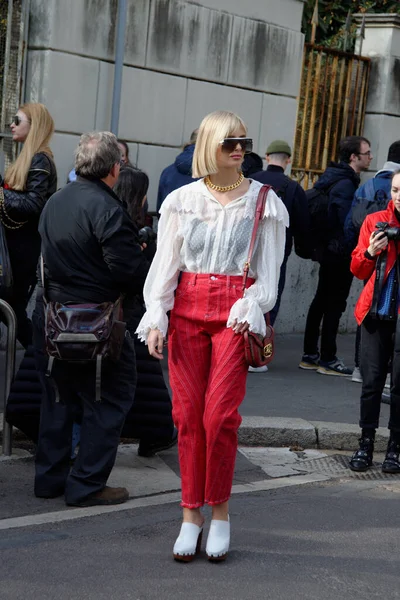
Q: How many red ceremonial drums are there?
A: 0